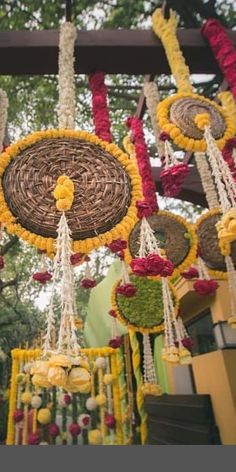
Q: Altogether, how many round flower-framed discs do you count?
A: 5